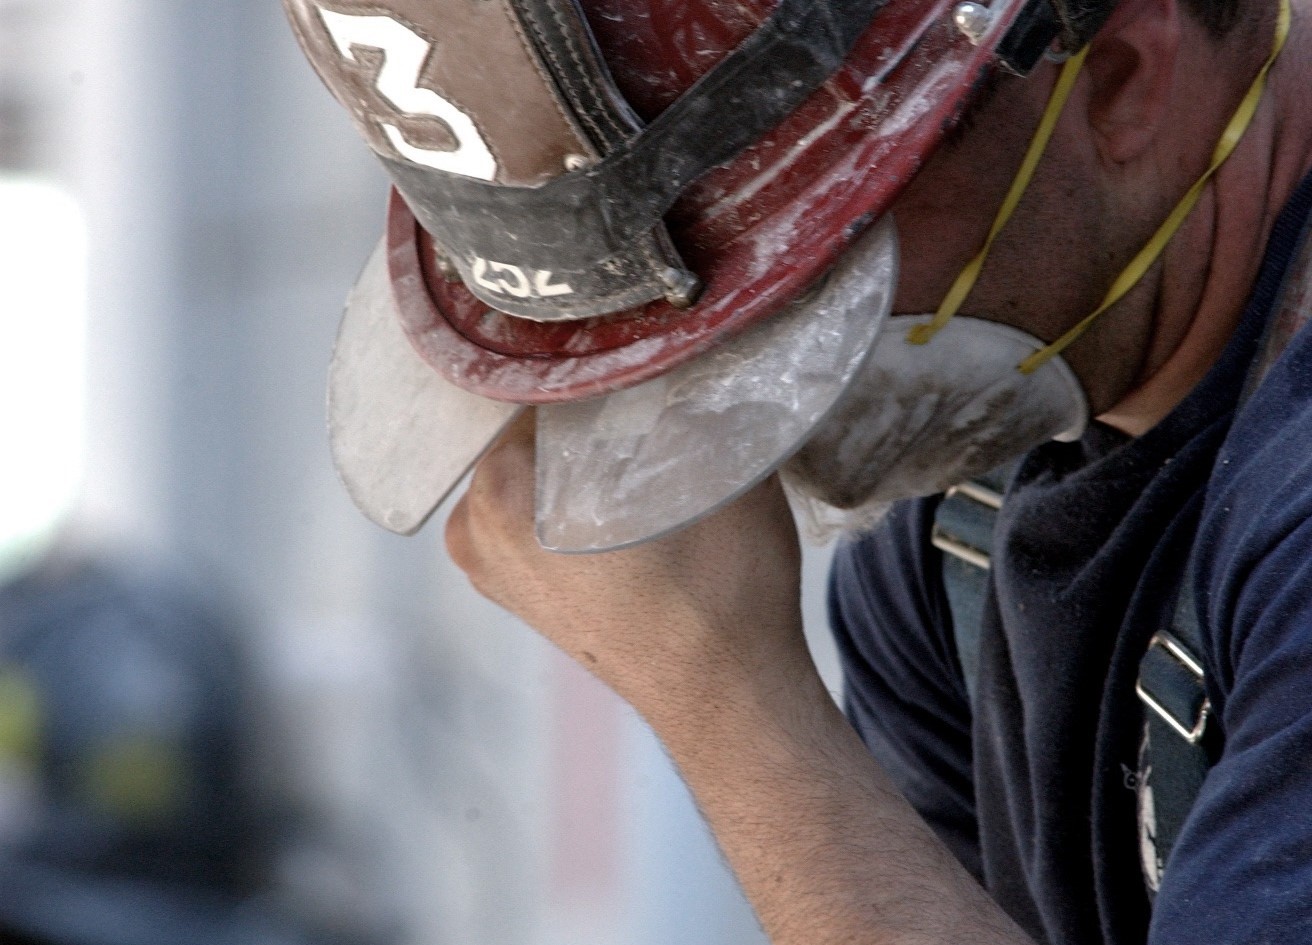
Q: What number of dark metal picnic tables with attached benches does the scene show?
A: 0